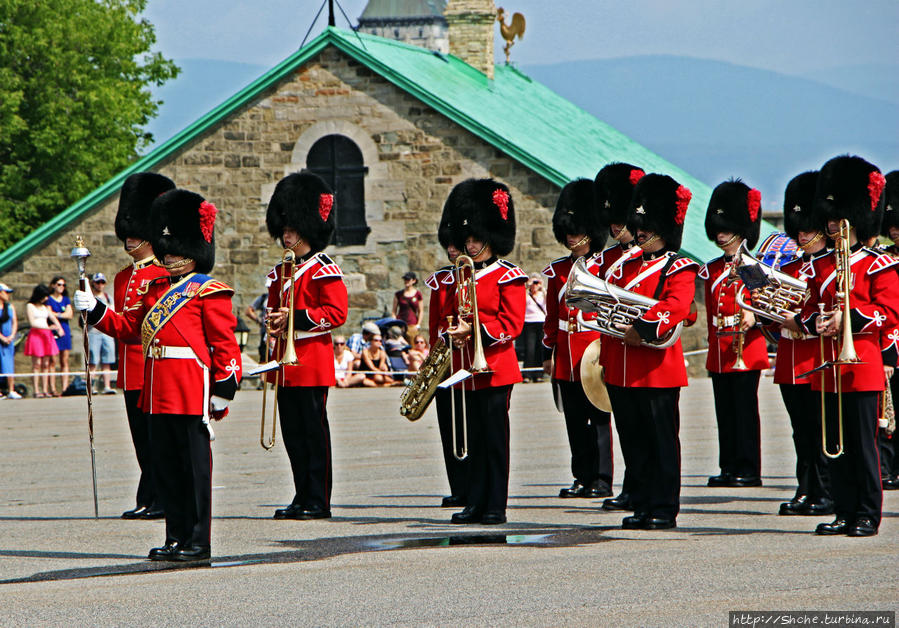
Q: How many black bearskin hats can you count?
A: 12